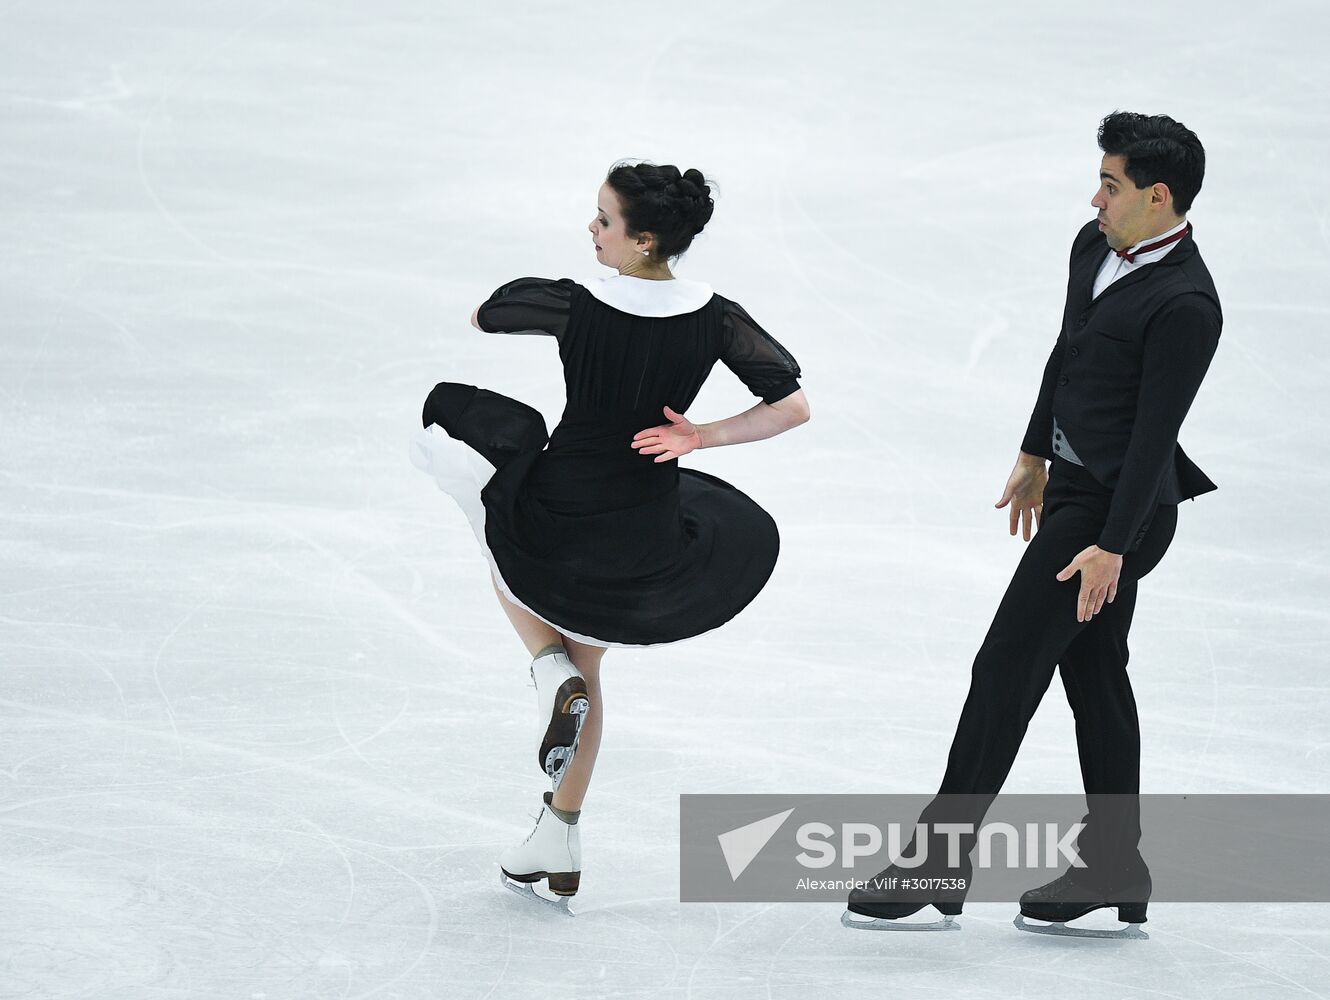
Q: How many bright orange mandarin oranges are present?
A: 0